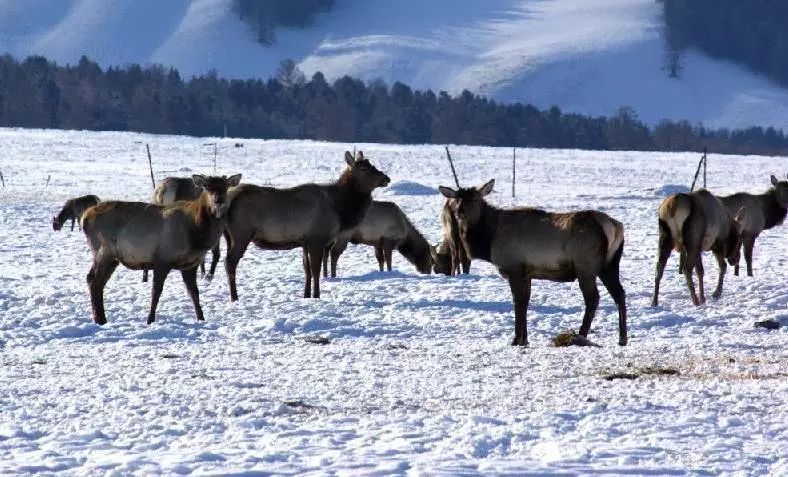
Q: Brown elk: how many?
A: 9